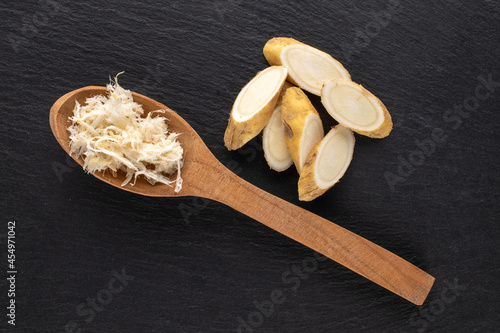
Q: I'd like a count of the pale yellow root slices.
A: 6